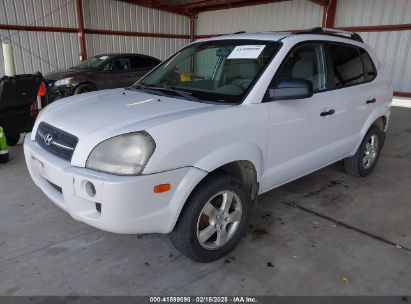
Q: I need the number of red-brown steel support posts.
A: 3